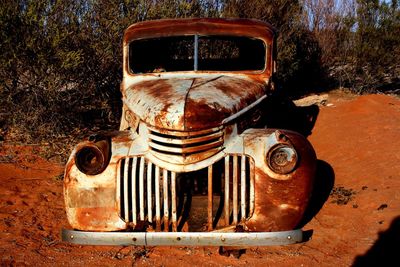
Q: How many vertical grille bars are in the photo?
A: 11